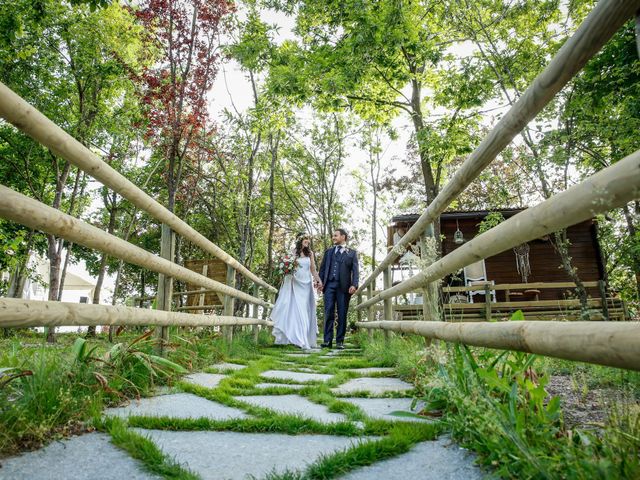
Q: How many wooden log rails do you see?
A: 6